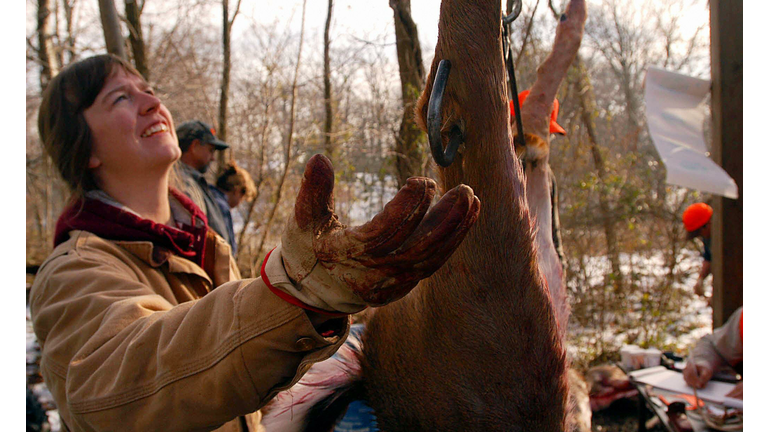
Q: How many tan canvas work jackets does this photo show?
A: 1